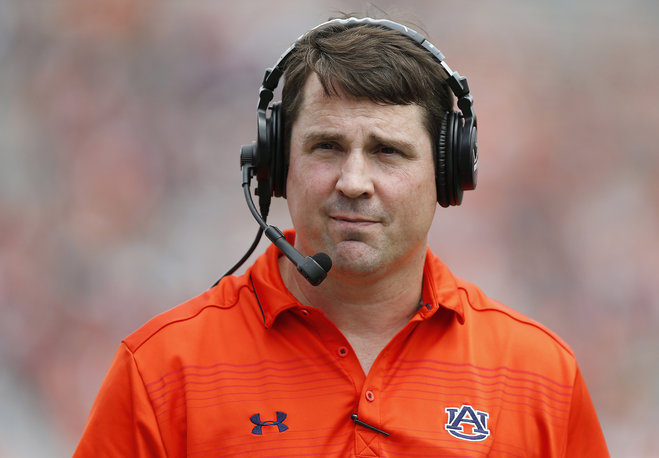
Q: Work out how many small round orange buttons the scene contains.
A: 3